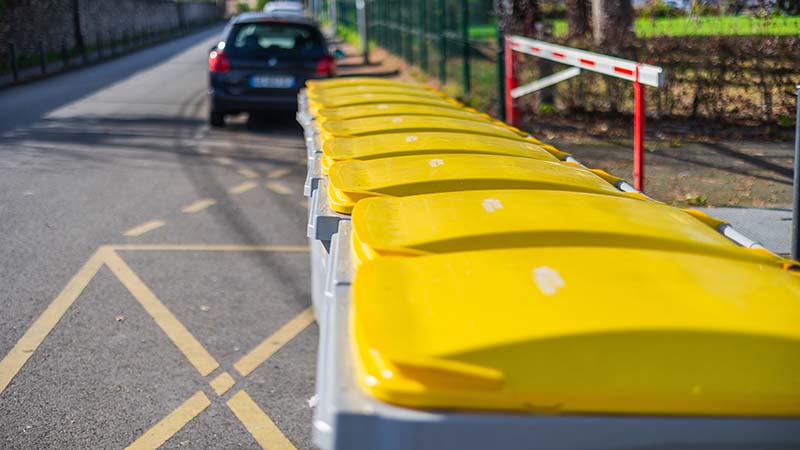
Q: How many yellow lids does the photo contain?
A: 9